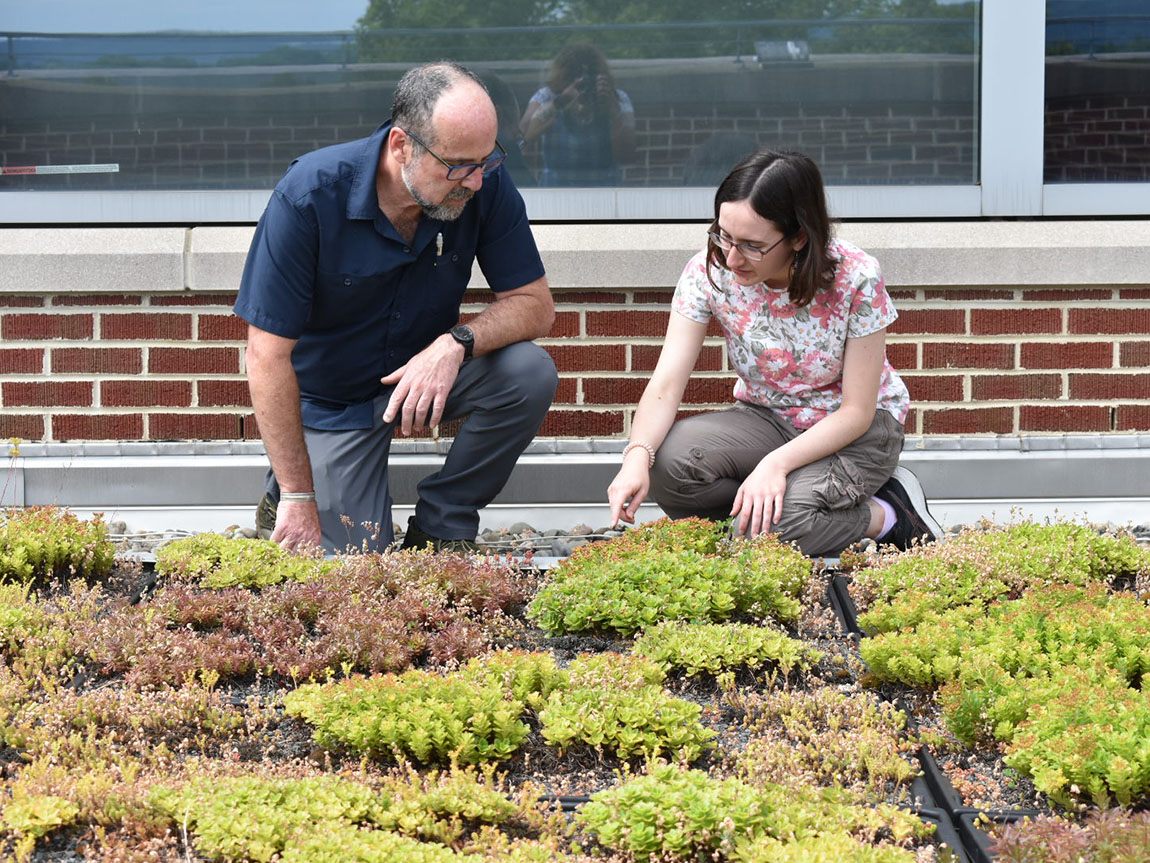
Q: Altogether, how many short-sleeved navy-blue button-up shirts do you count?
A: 1